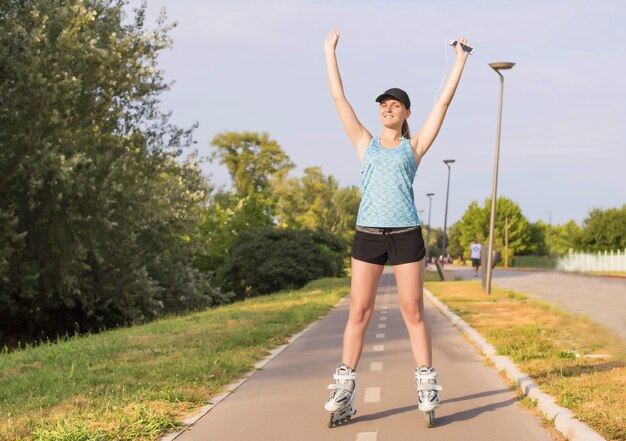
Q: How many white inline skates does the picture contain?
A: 2